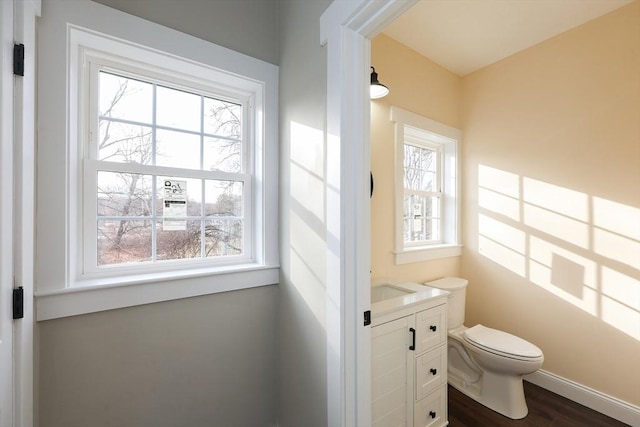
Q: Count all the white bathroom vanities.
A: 1